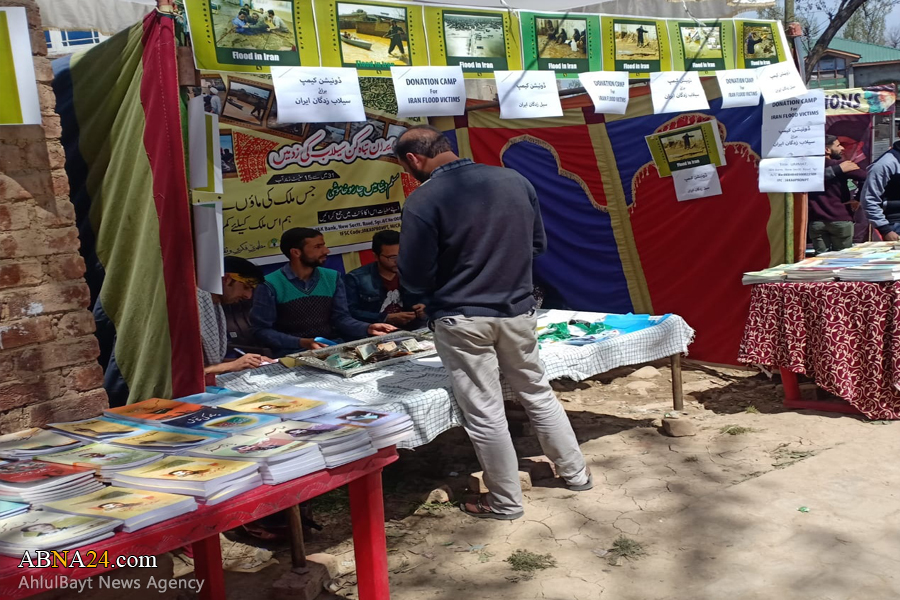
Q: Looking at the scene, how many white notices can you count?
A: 11